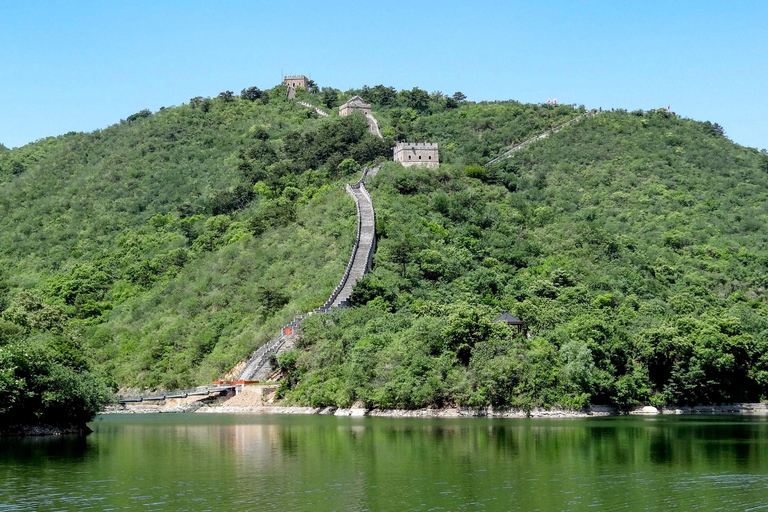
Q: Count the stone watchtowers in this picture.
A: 3